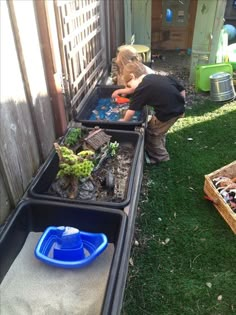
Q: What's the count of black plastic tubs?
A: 3